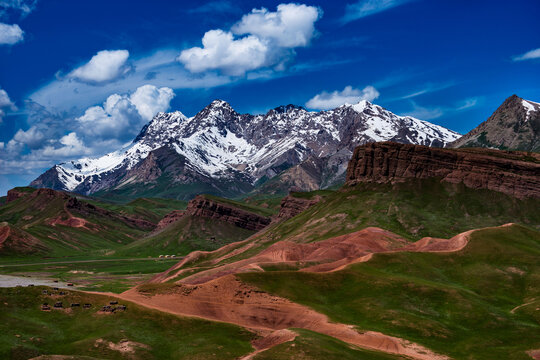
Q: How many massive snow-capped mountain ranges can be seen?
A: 1